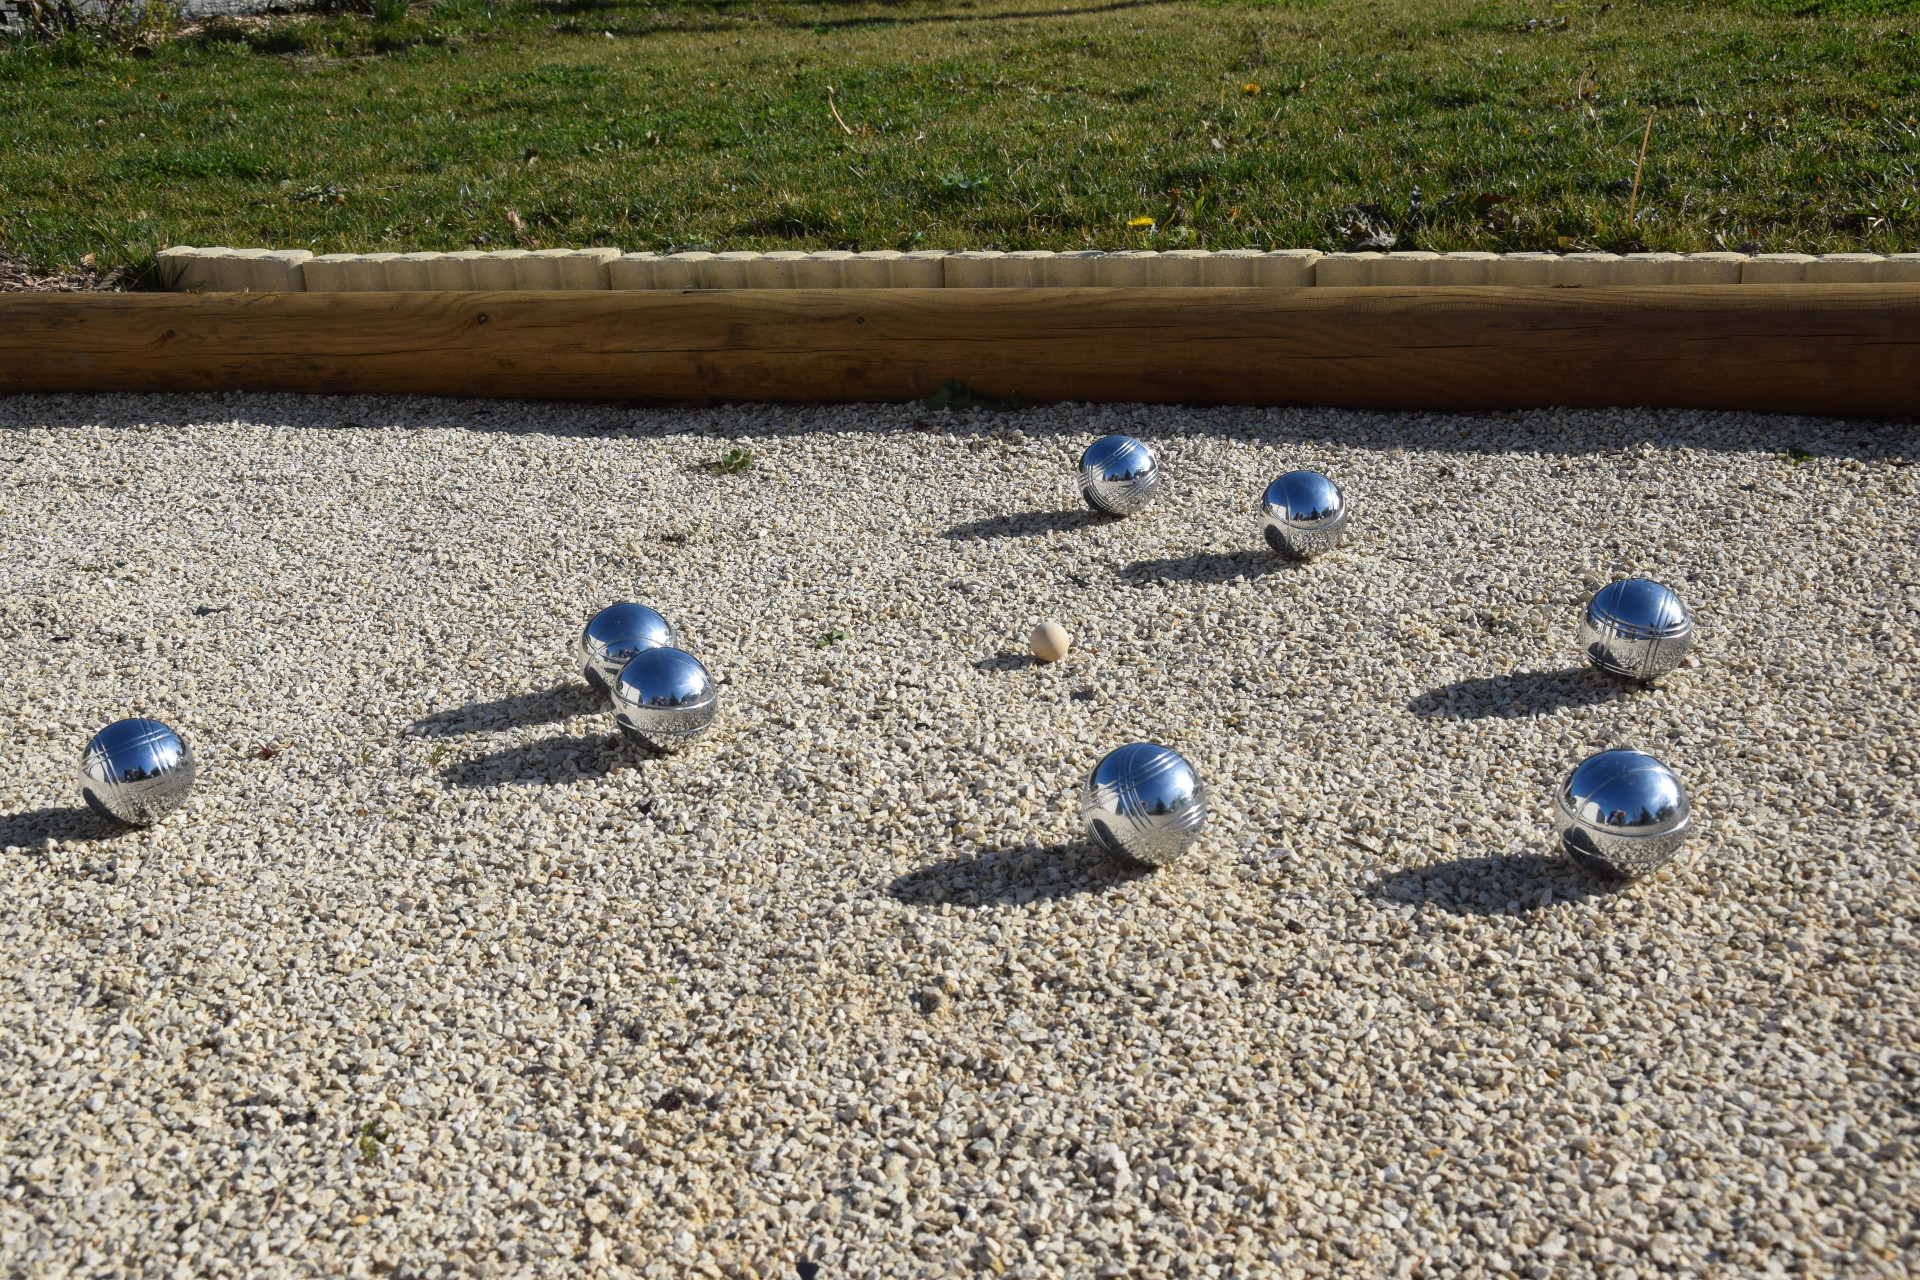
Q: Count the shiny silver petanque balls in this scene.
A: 8